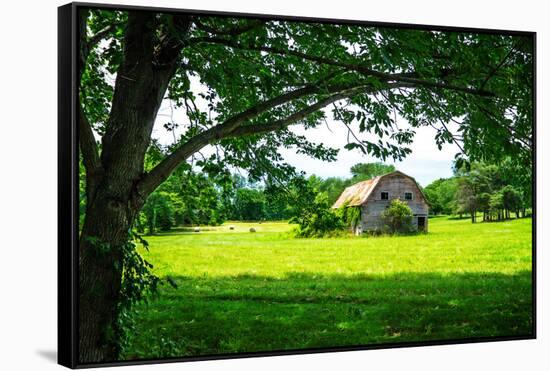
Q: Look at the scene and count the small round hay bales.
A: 3